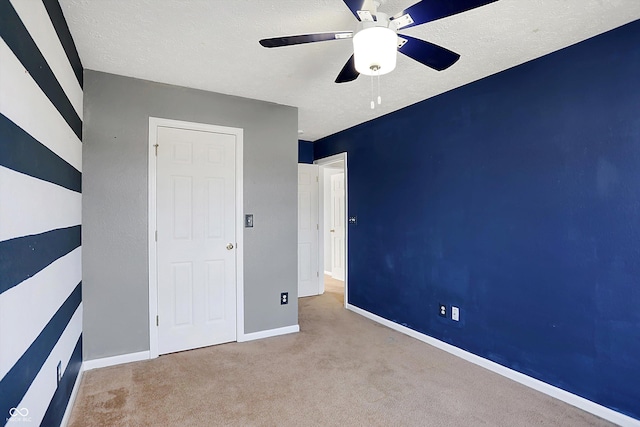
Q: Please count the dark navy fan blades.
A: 5